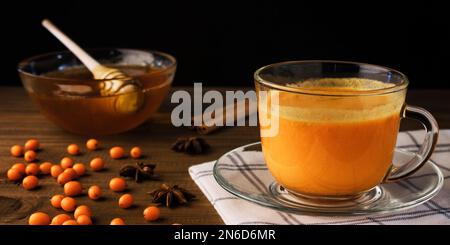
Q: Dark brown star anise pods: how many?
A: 3